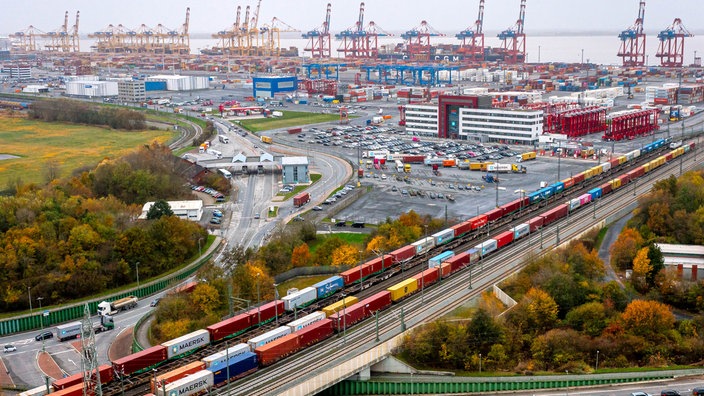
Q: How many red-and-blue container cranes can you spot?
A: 8